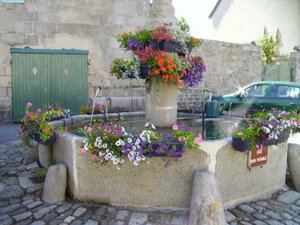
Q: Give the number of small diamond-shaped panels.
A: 2